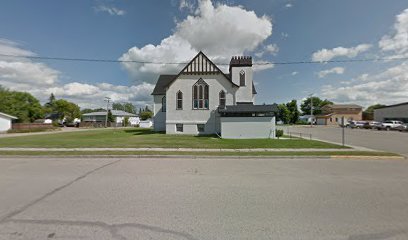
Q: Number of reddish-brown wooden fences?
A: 1